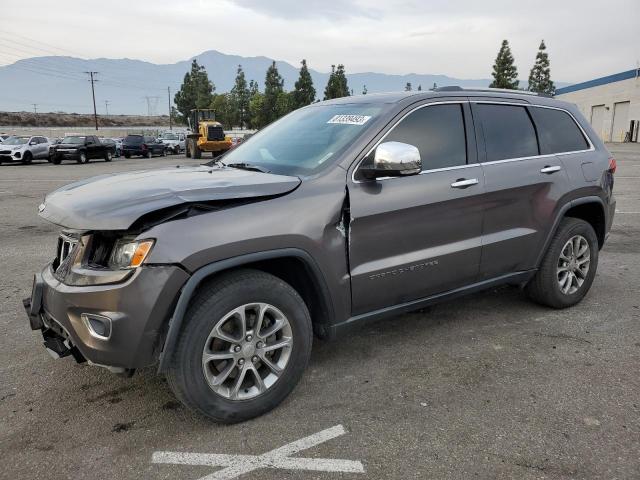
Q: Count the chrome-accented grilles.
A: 1